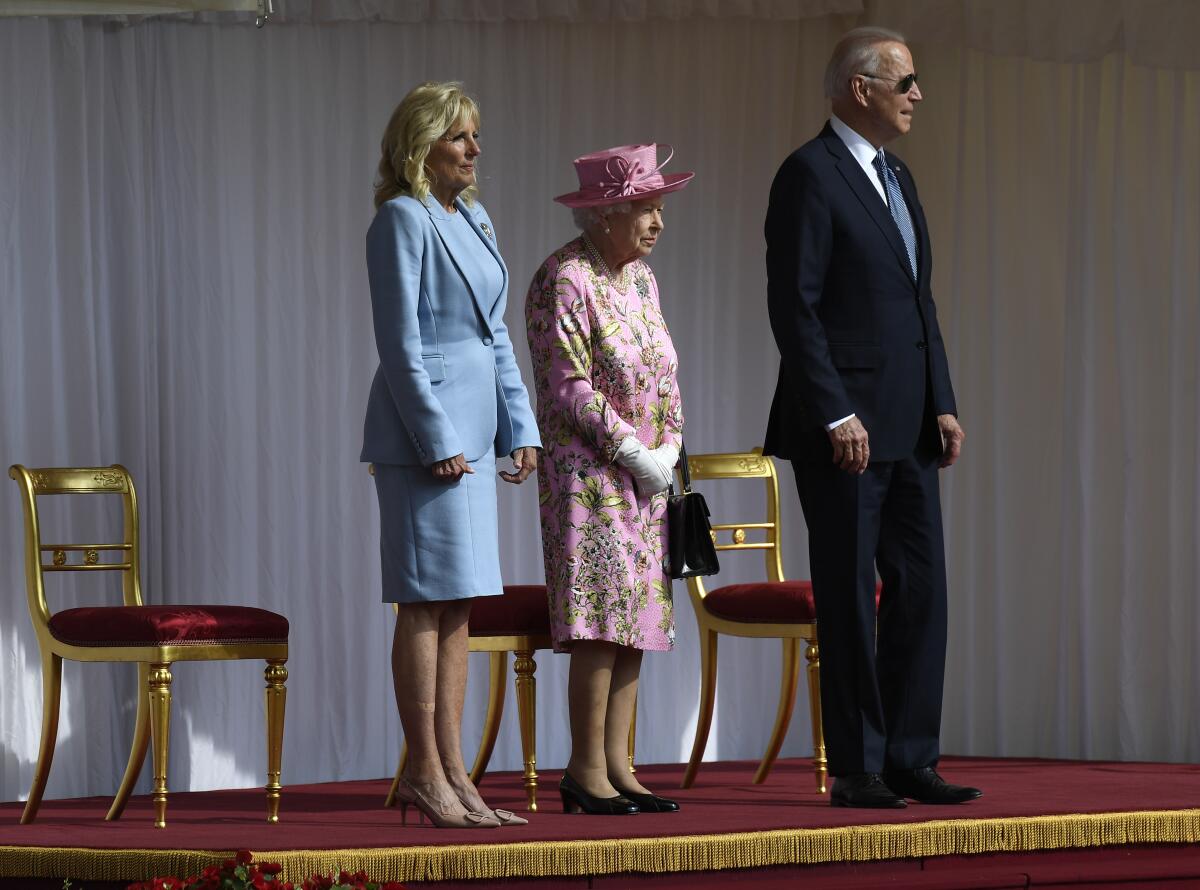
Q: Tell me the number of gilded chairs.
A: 3